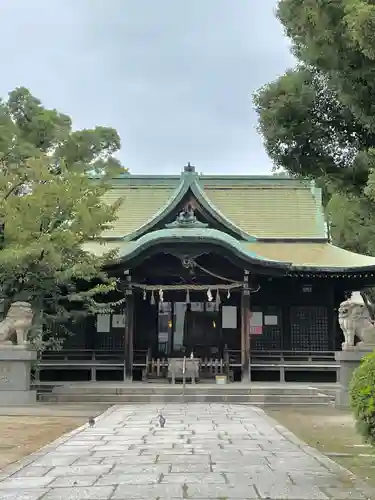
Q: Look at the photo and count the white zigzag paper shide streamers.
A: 4